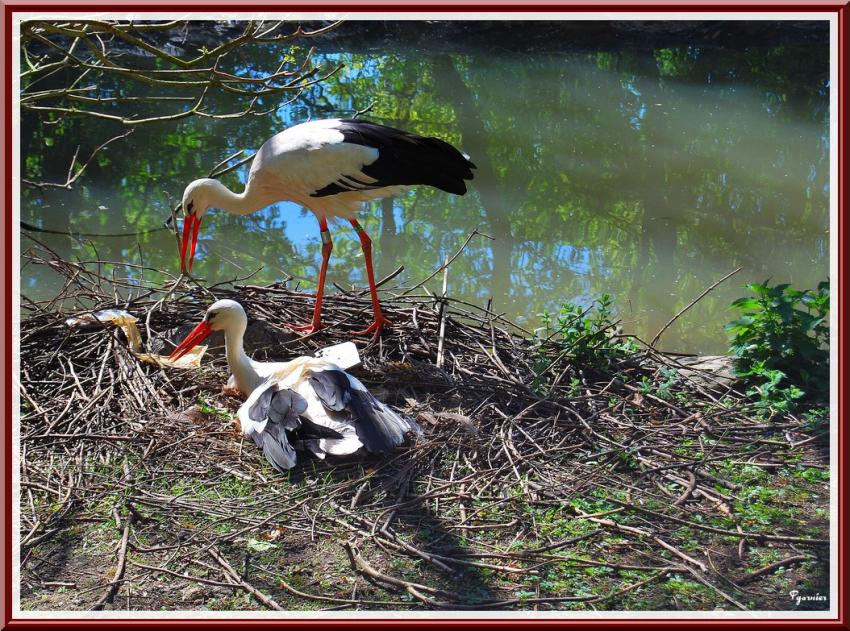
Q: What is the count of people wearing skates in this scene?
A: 0